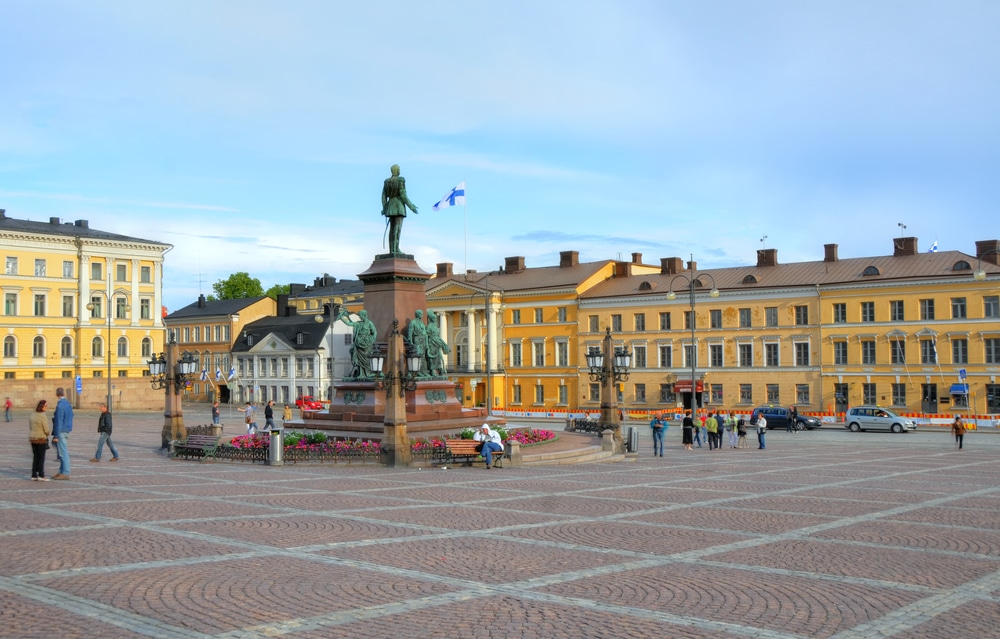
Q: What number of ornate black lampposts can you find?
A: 3